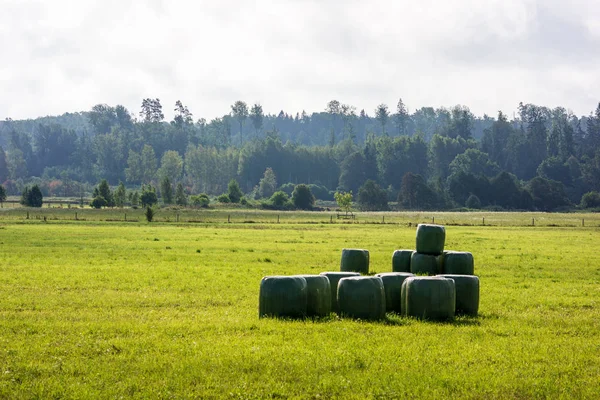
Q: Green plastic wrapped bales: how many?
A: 12